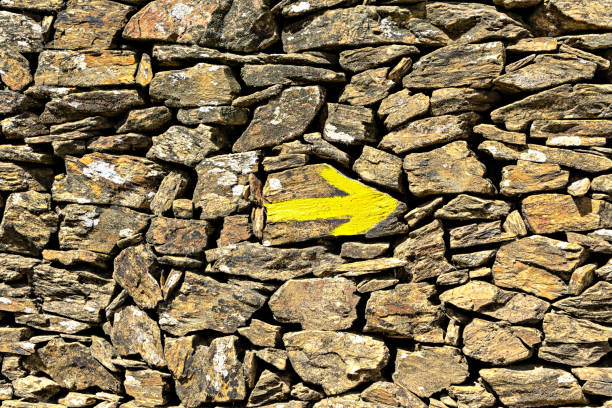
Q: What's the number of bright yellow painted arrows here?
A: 1